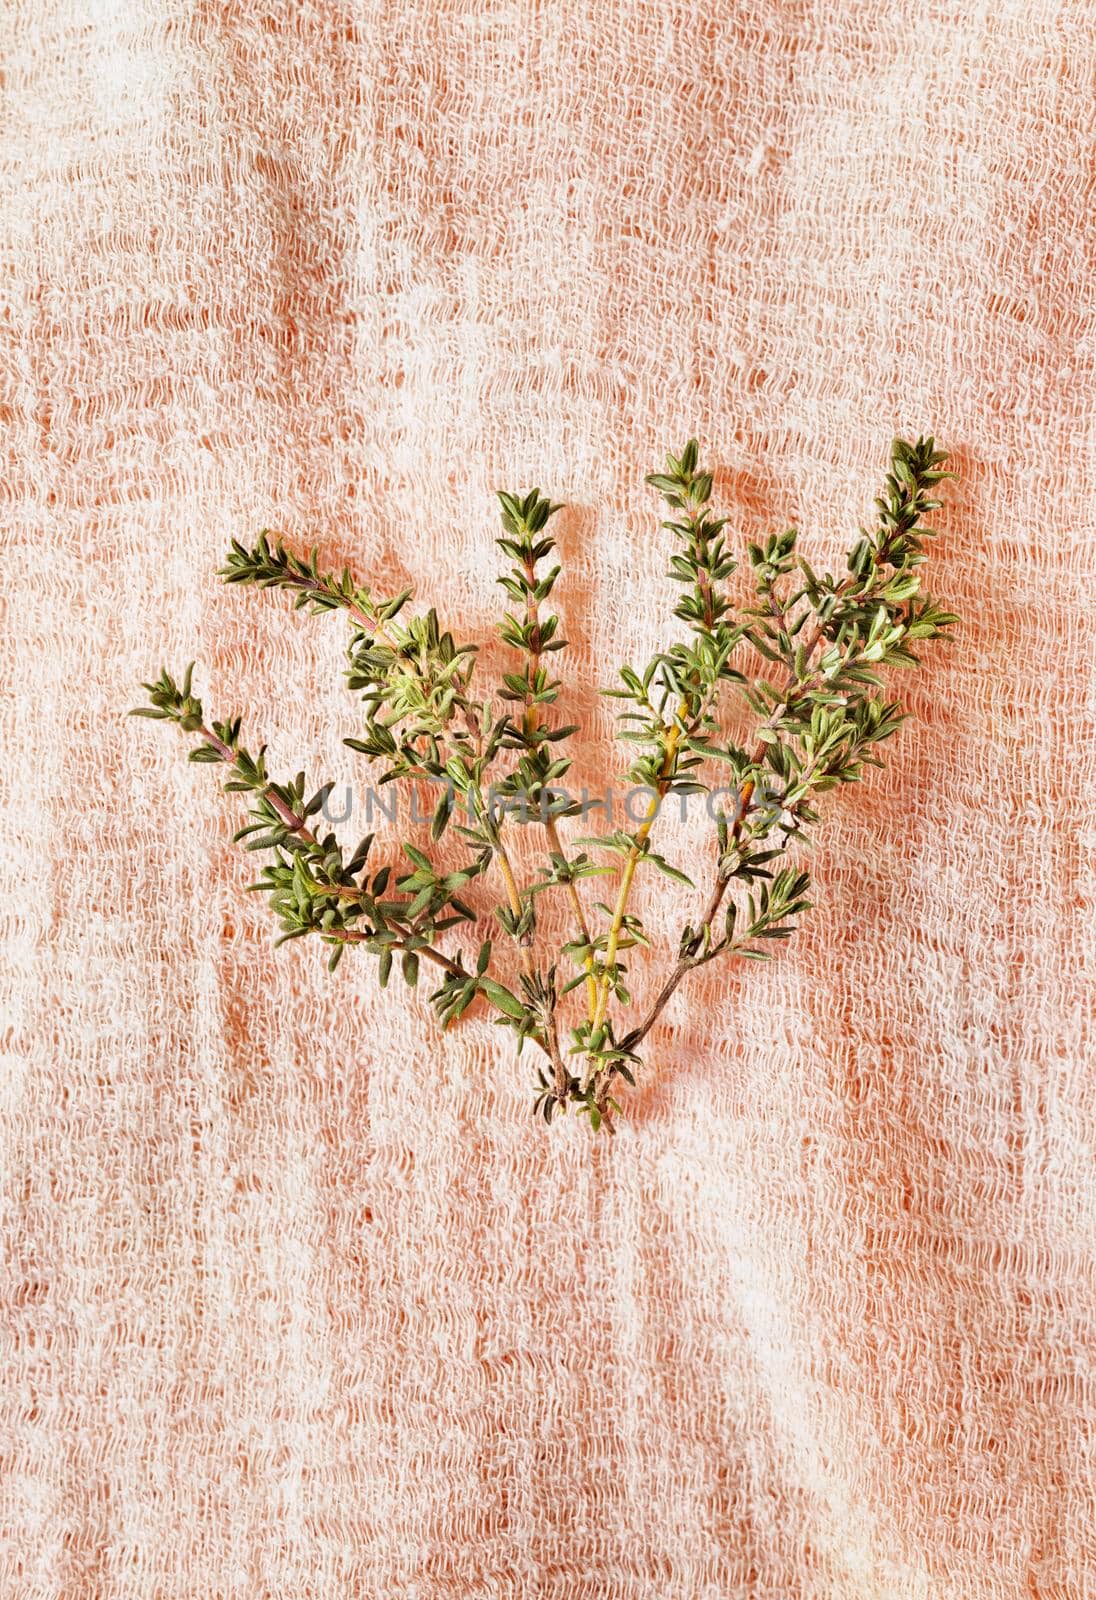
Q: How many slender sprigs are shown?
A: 5